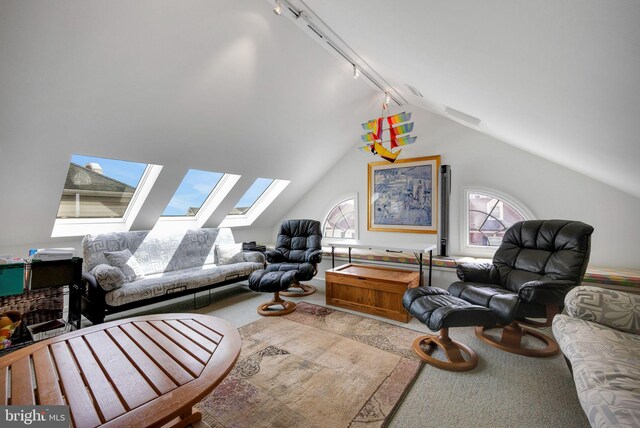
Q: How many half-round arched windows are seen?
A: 2